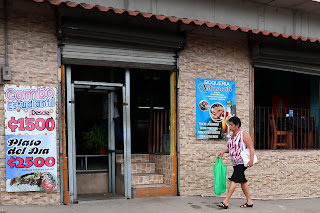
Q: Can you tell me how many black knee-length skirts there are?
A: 1